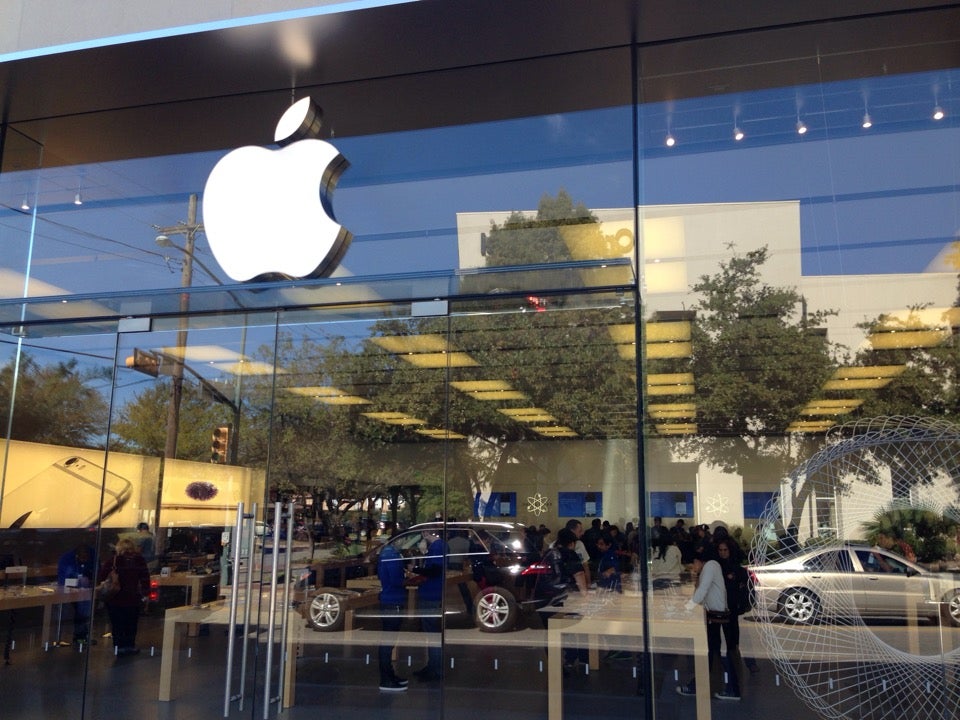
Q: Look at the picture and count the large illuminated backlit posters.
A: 2